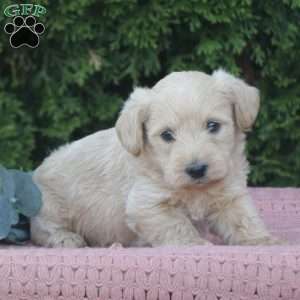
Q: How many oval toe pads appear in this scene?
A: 4